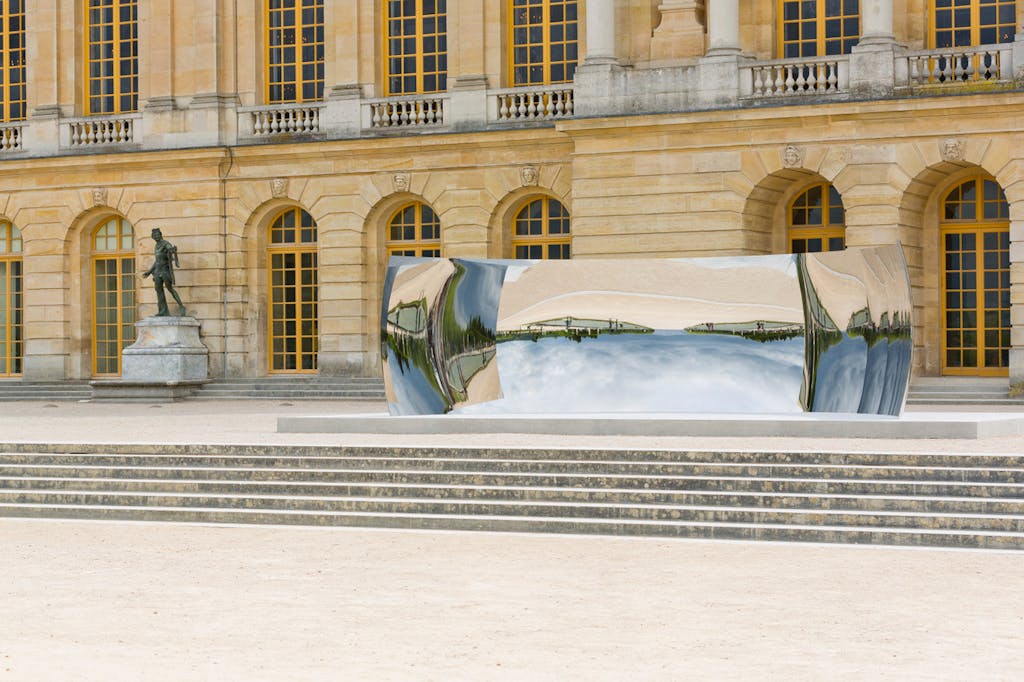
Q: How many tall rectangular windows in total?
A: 7